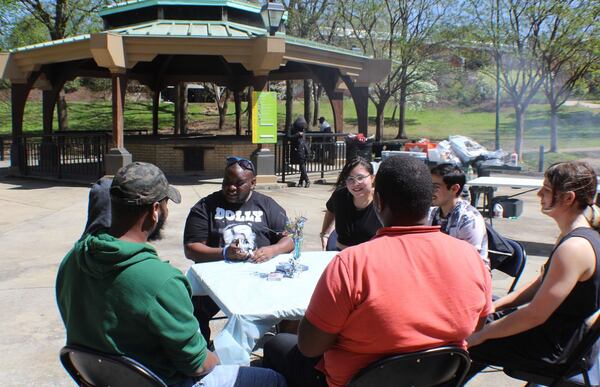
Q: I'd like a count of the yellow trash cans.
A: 0